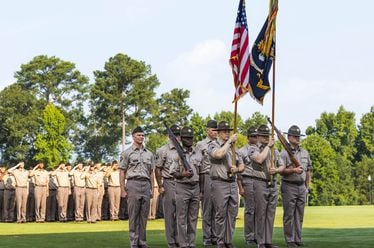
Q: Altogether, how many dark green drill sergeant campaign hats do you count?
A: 6